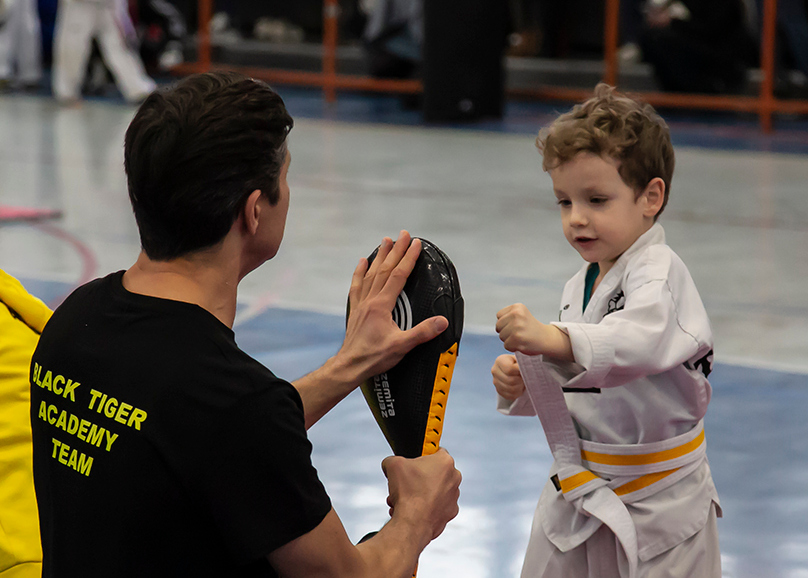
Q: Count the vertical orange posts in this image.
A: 4